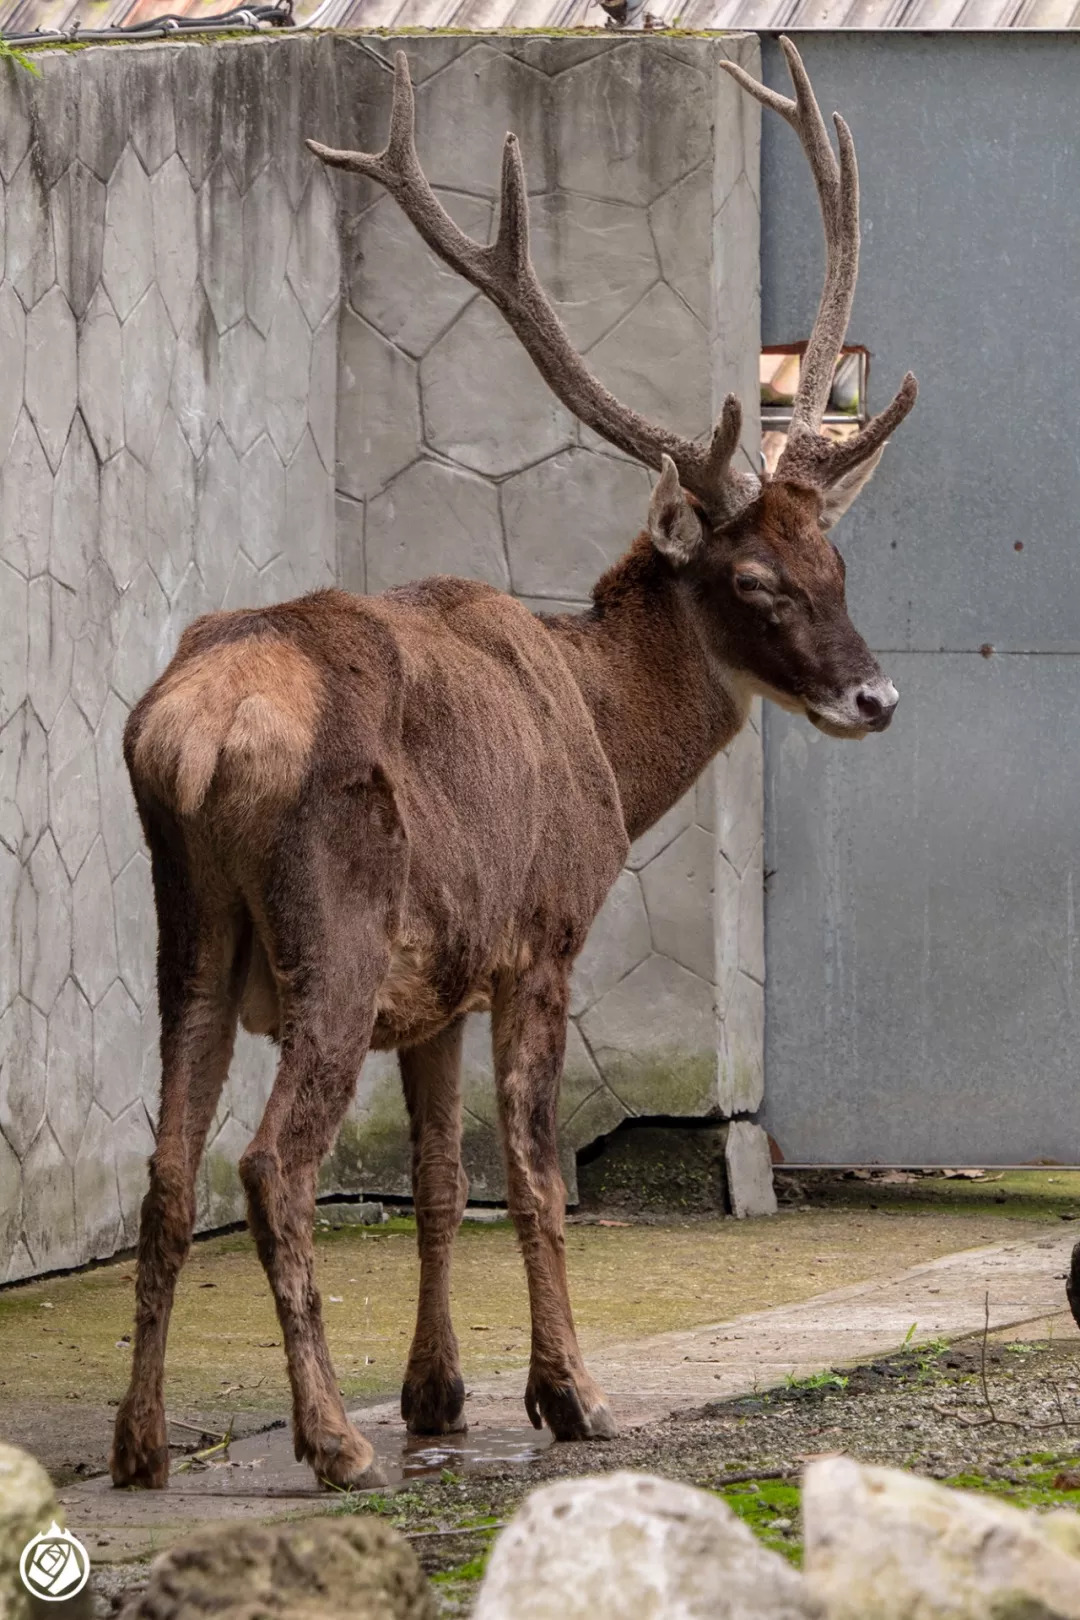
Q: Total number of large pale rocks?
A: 2